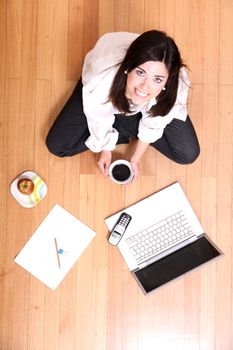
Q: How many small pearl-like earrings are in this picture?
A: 2